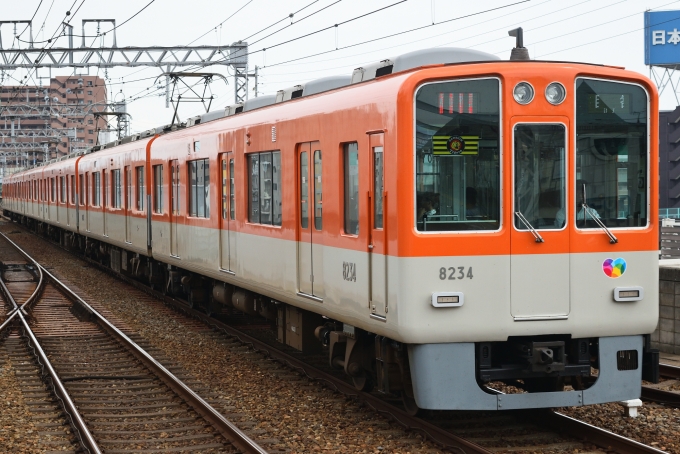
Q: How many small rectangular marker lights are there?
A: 2